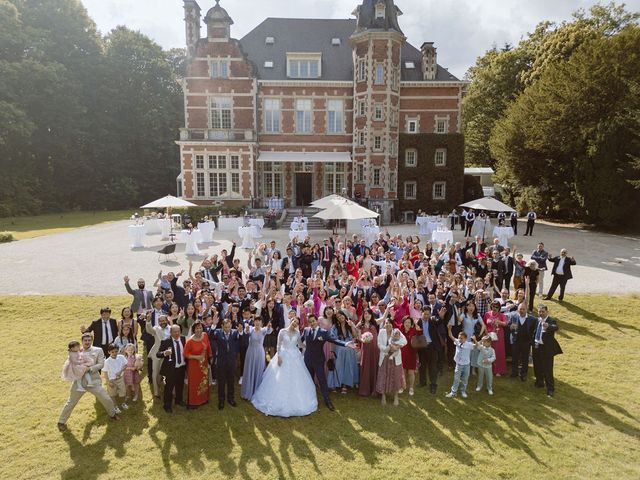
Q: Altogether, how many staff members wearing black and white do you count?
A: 7